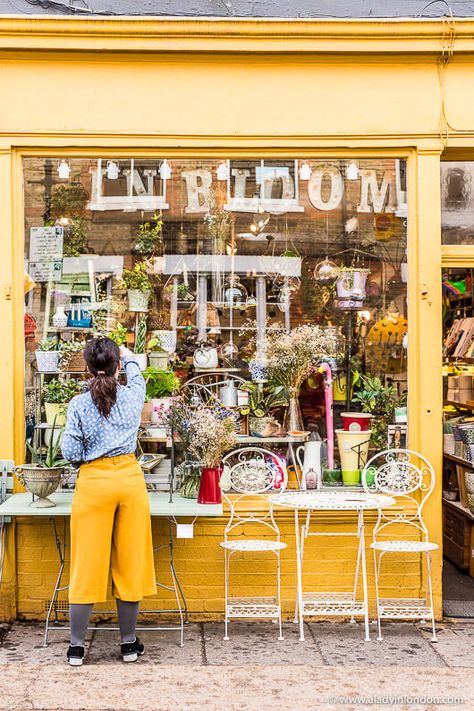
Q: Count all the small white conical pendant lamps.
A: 6